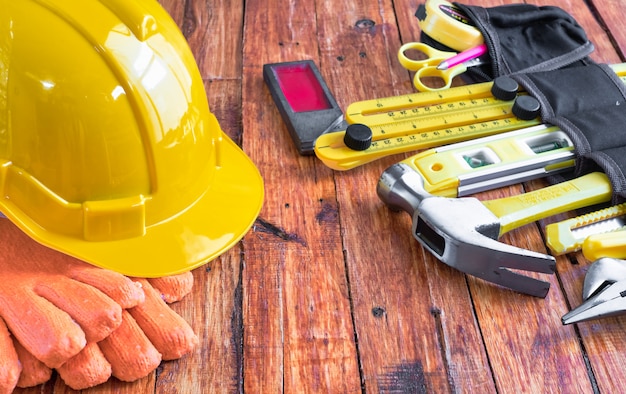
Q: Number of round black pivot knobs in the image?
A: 3